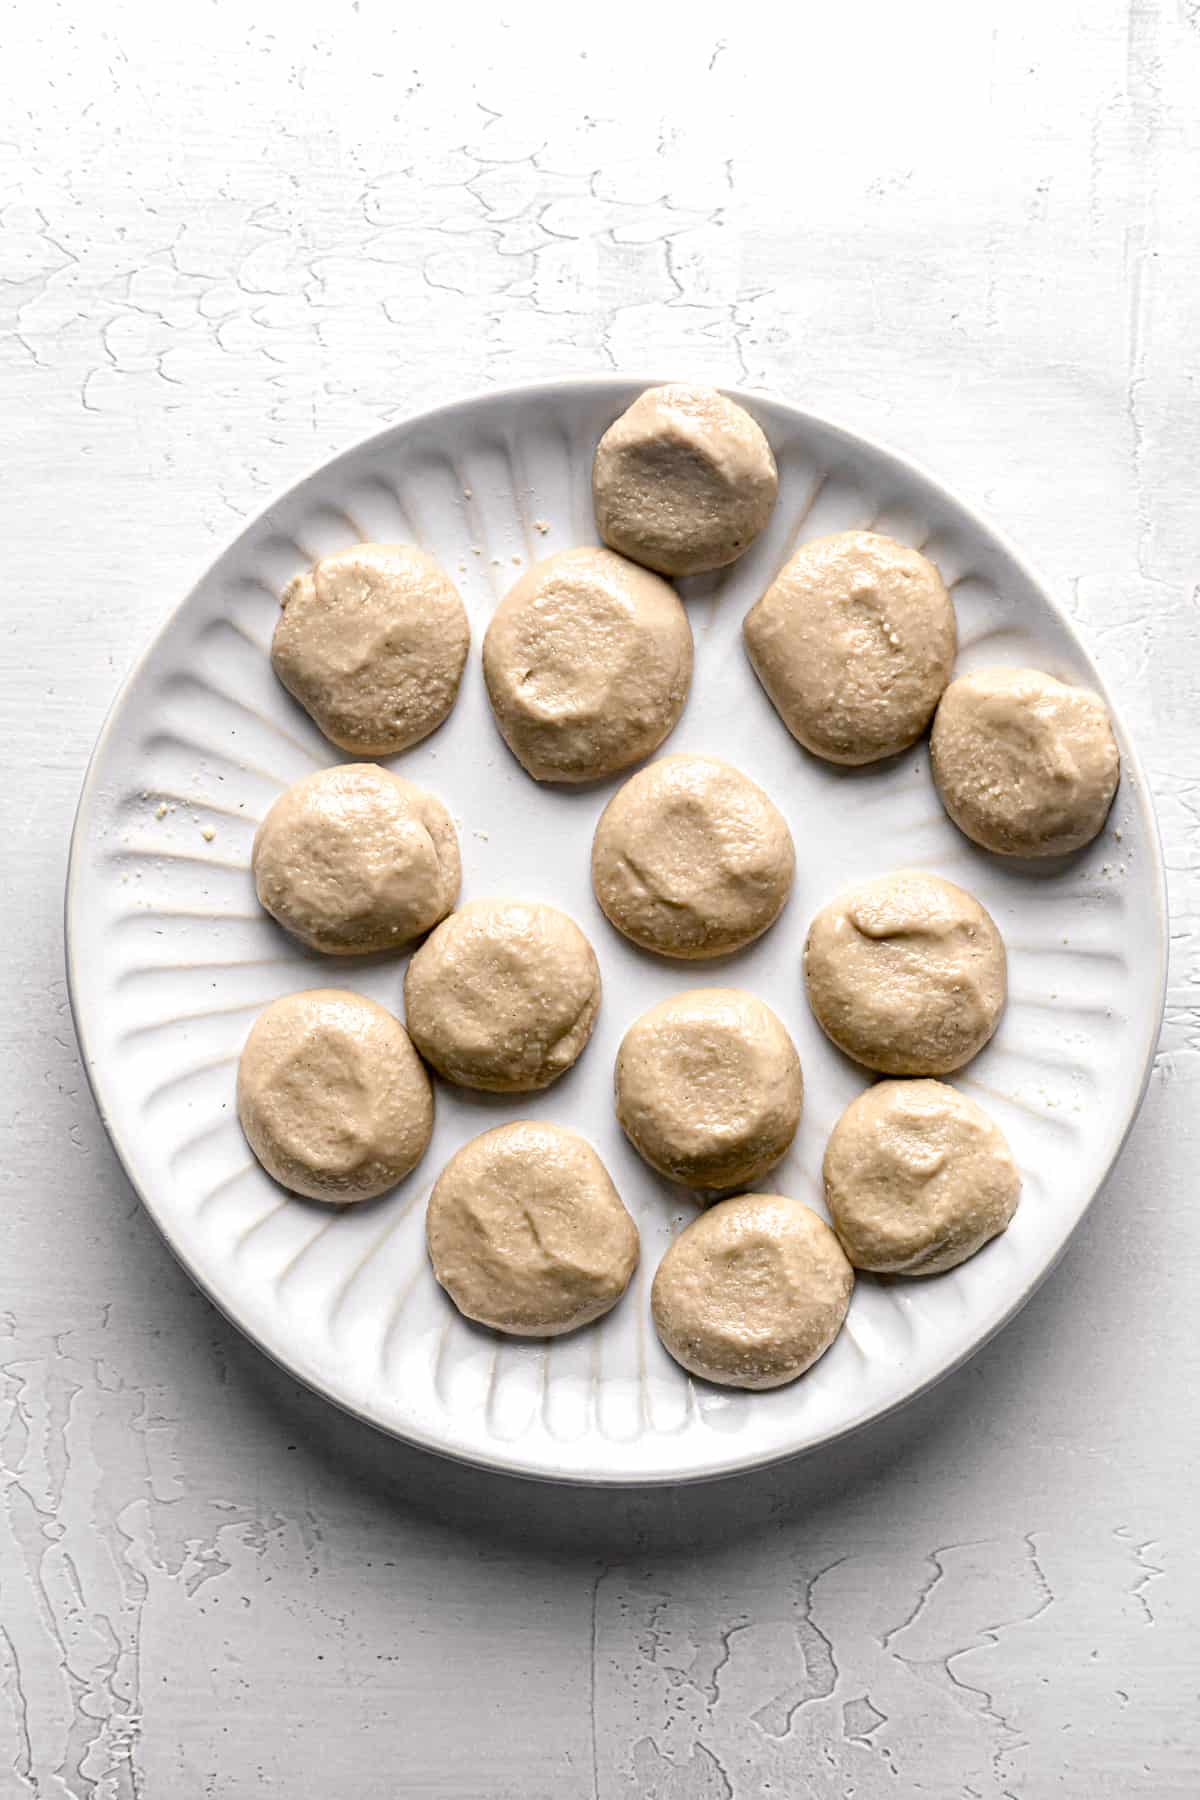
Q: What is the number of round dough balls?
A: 14